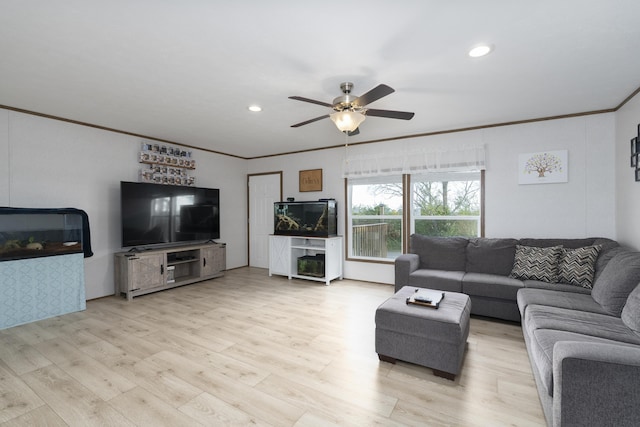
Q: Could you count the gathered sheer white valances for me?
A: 1